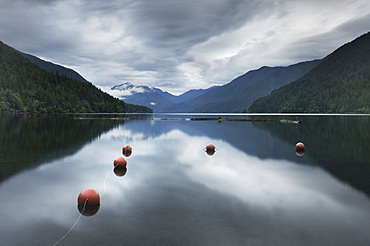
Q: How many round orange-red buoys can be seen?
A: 5